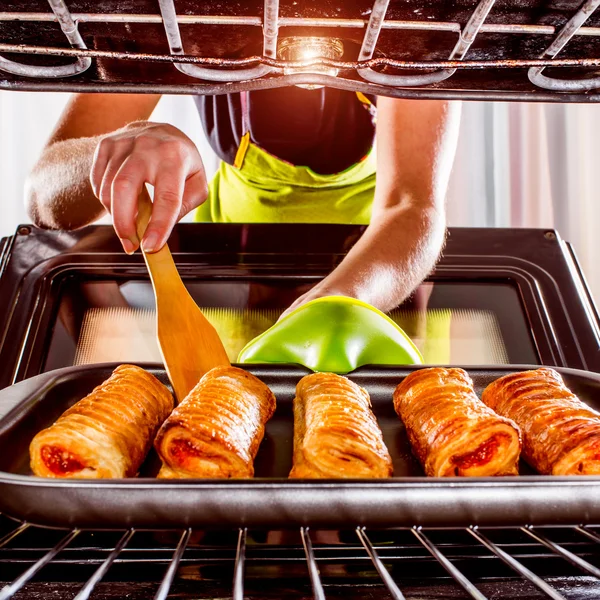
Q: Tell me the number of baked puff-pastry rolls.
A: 5